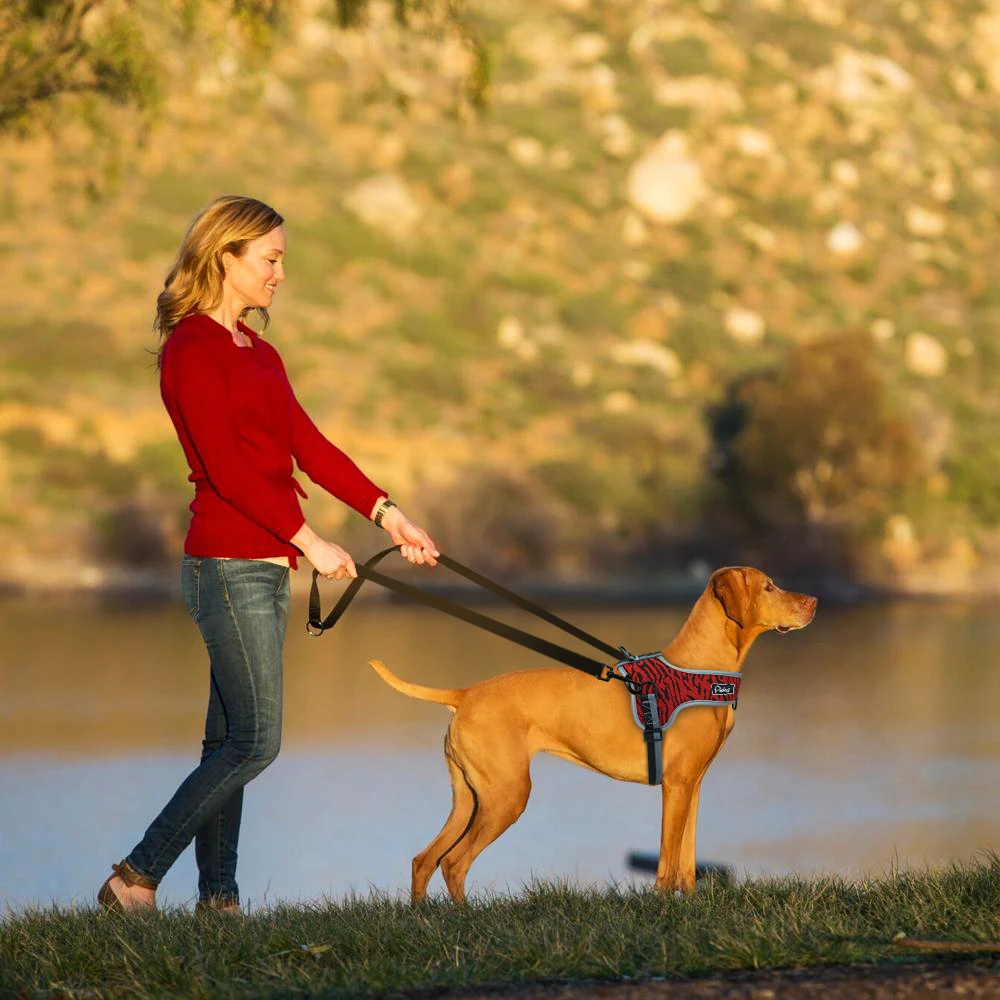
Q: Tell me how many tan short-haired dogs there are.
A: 1